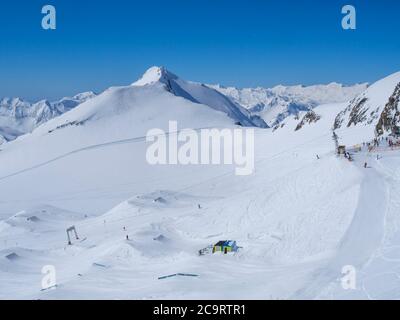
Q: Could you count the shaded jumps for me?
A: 4